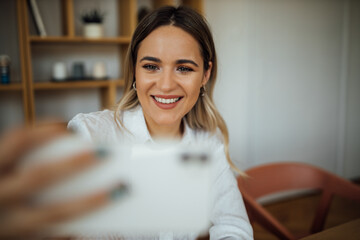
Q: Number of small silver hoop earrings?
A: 2